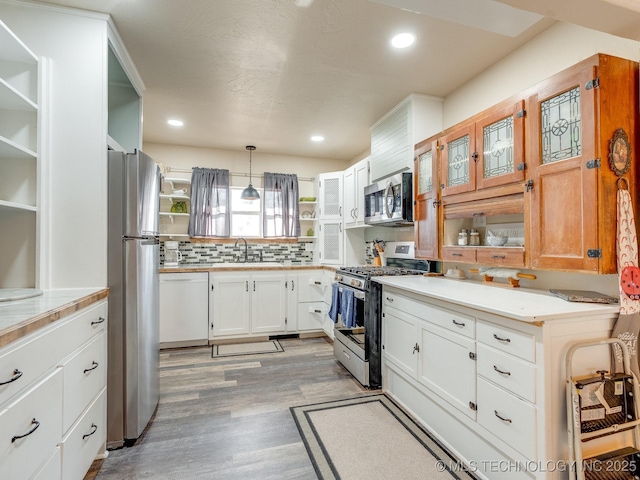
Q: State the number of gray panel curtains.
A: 2